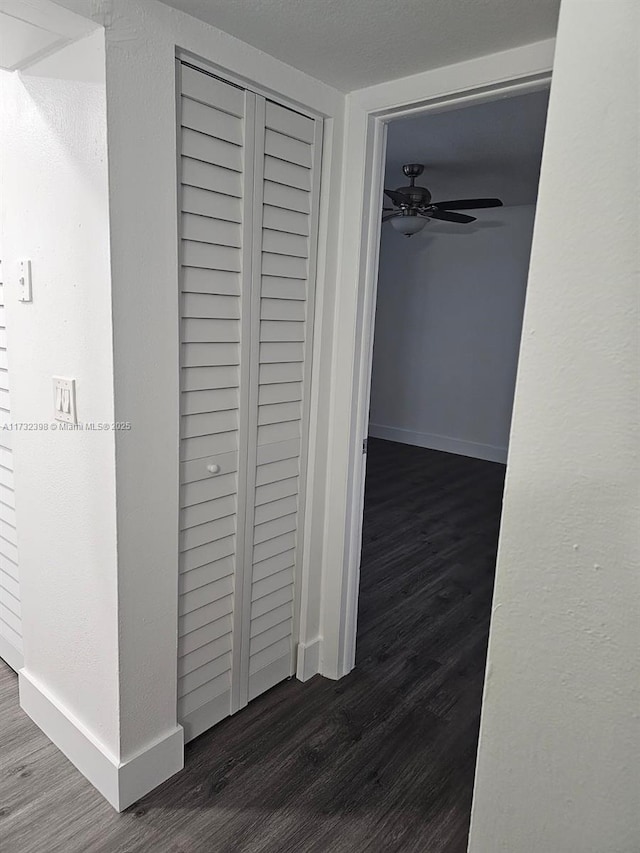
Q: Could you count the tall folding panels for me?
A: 2